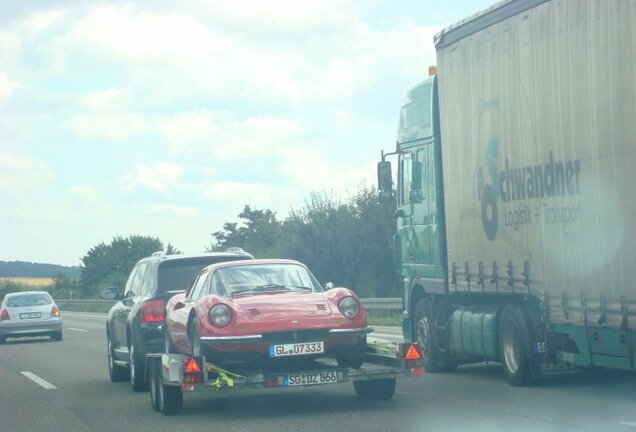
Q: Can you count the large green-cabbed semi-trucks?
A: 1